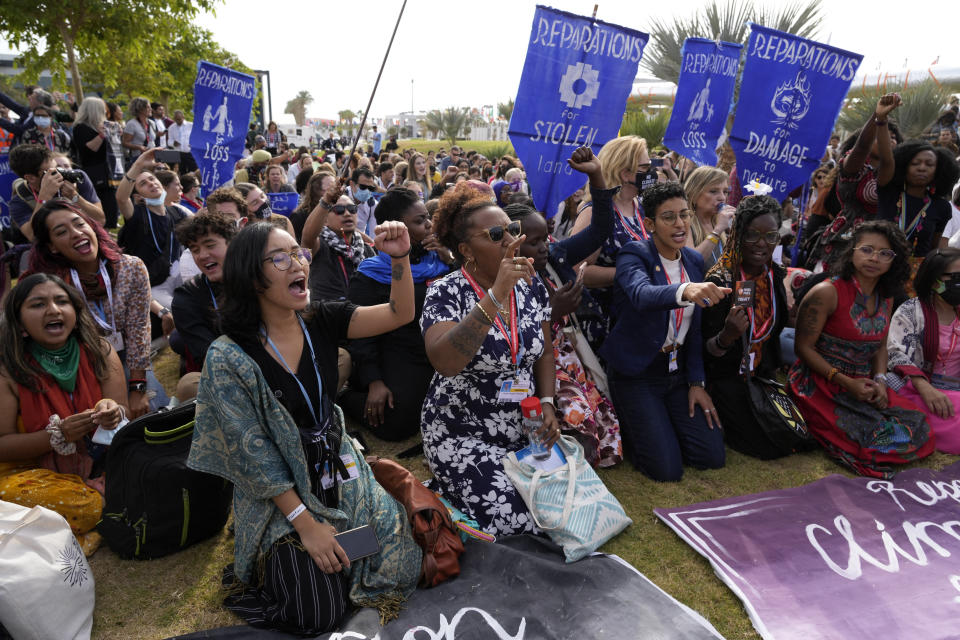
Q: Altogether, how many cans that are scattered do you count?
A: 0